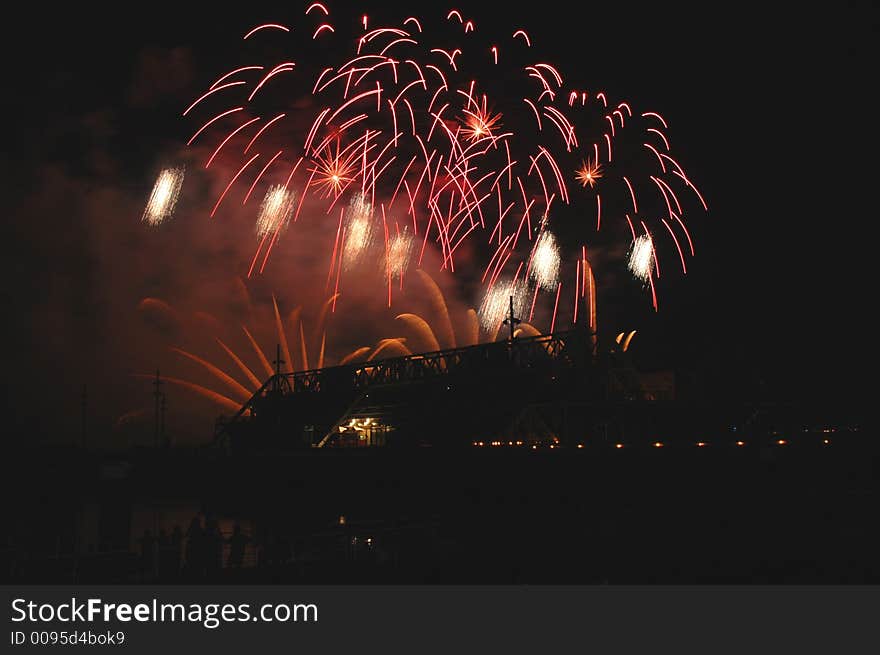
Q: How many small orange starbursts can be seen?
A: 3